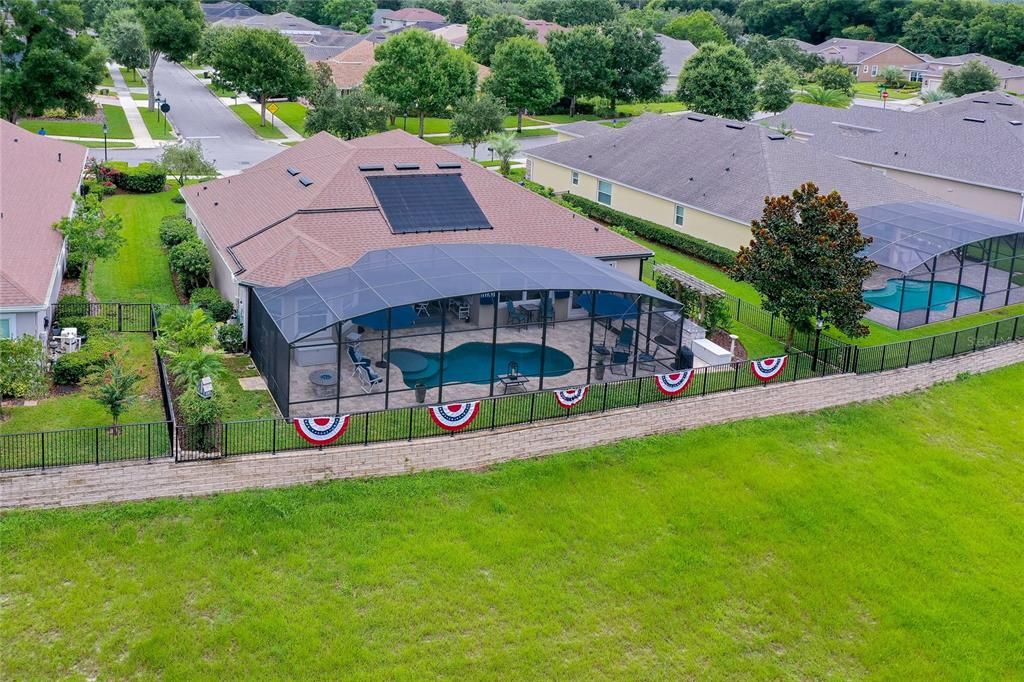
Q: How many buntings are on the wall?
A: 5